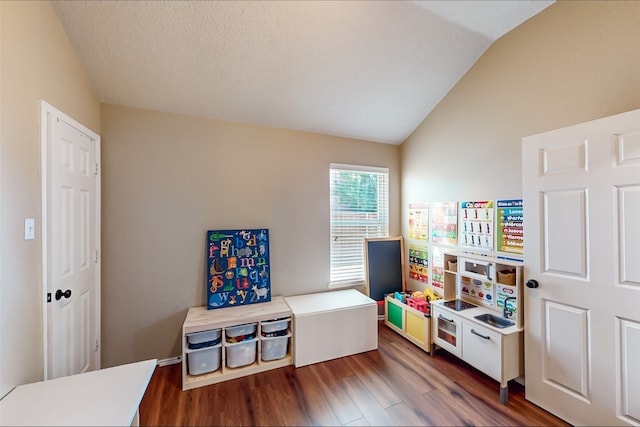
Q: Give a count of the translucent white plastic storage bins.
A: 6